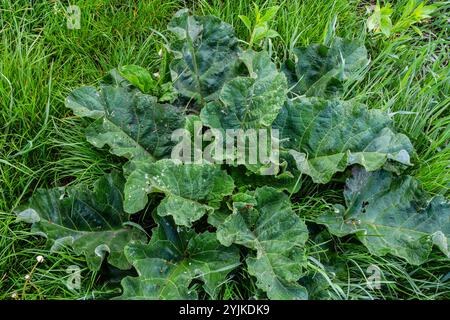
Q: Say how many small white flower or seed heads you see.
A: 3